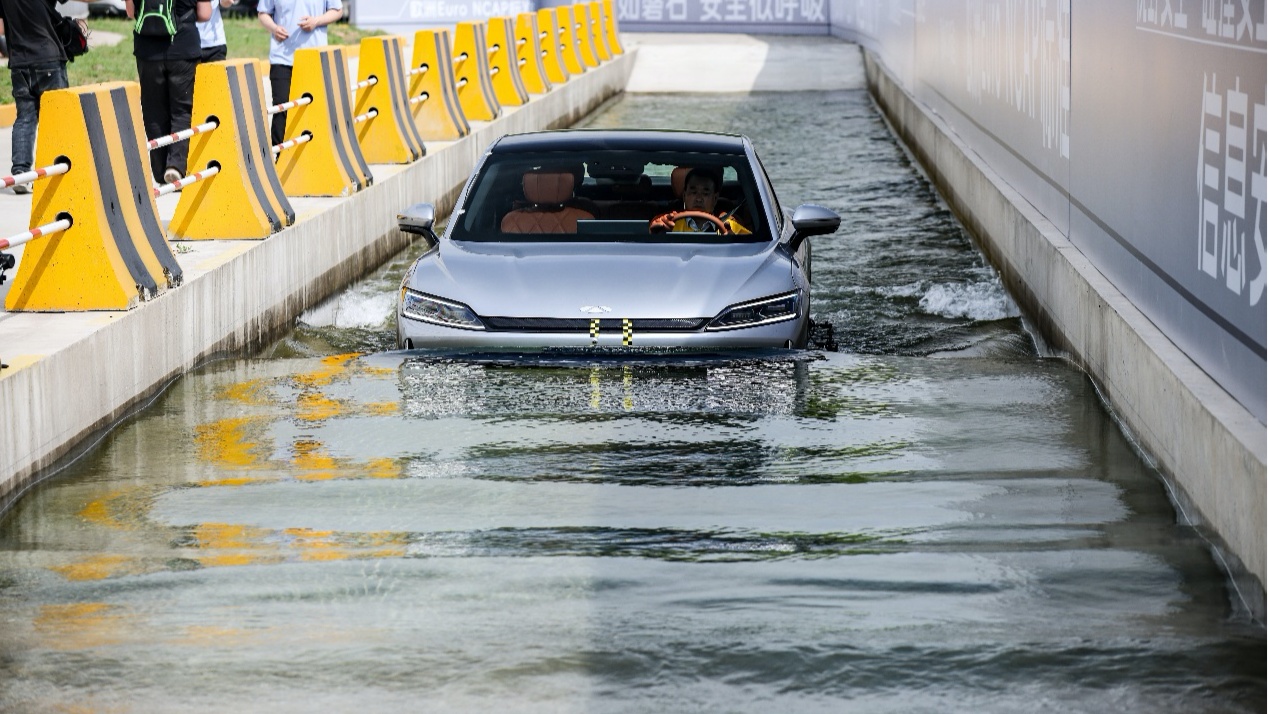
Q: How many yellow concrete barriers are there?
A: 13